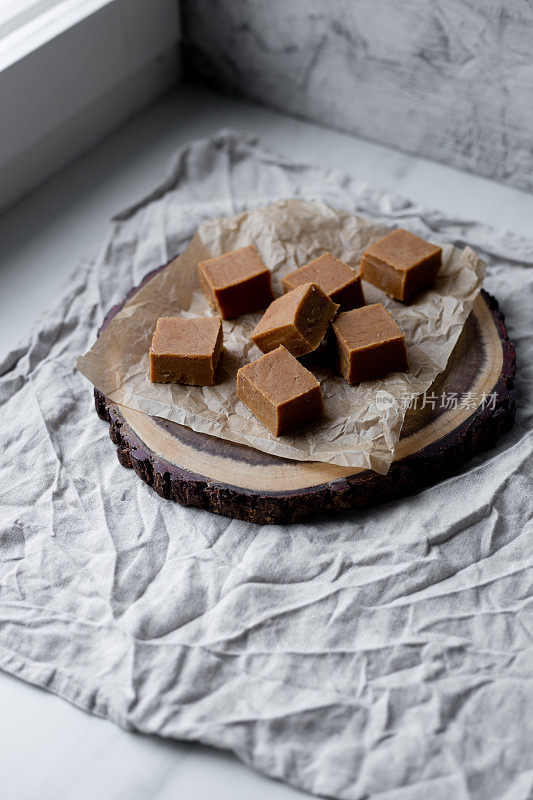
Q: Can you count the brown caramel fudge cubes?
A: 7